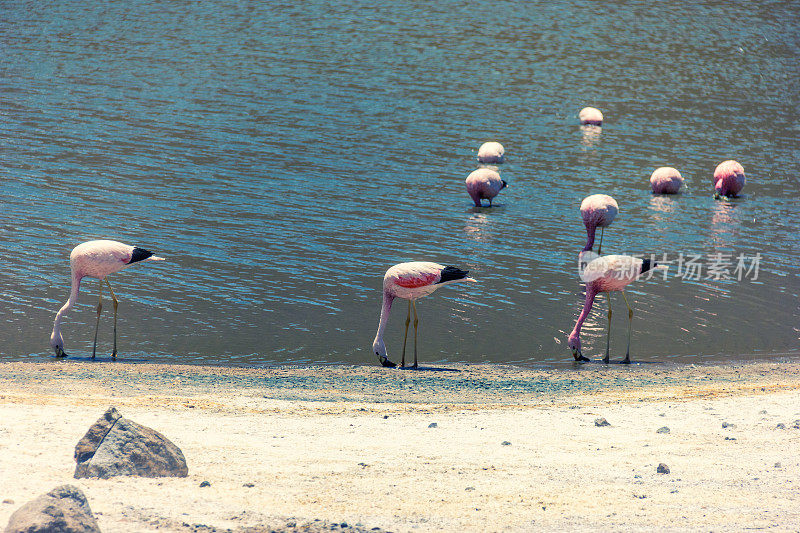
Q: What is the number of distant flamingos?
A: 6